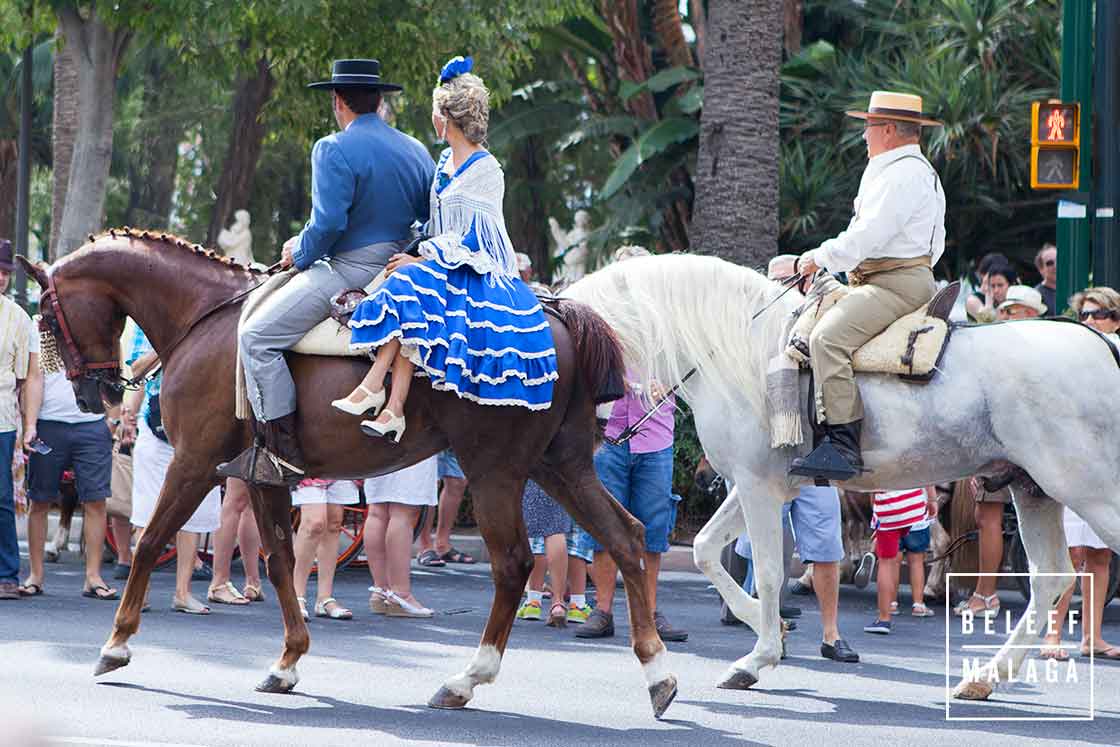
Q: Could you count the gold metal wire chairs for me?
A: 0